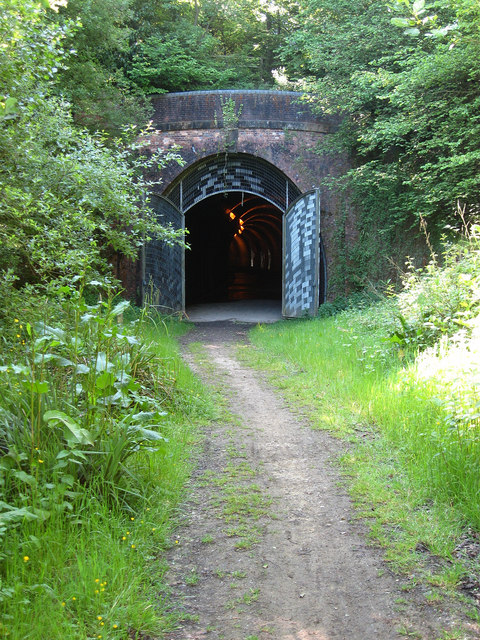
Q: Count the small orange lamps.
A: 5